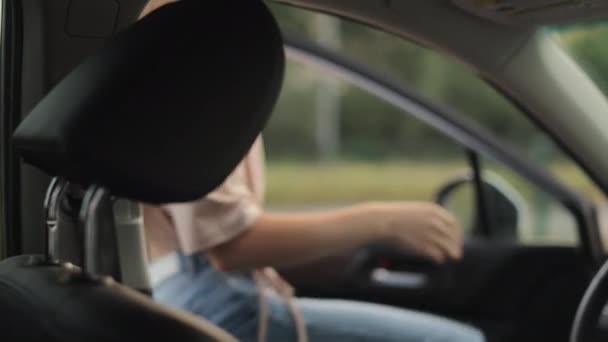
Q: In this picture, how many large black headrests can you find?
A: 1